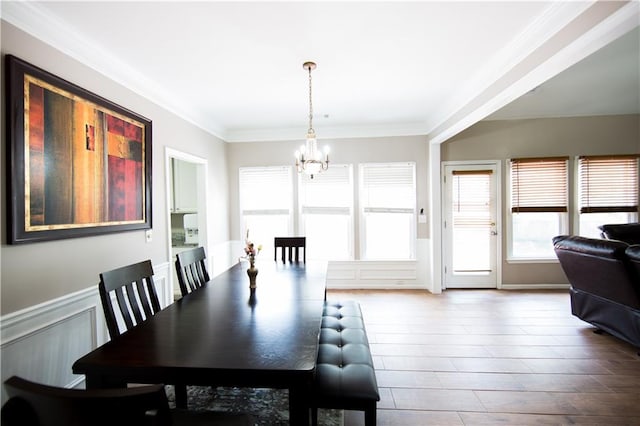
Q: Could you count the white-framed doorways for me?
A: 2